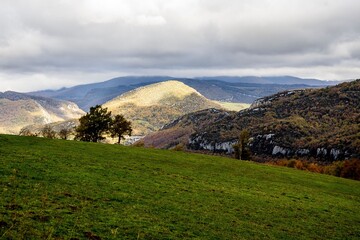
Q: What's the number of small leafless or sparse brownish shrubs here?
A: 3